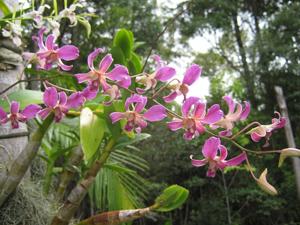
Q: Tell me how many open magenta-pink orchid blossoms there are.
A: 11